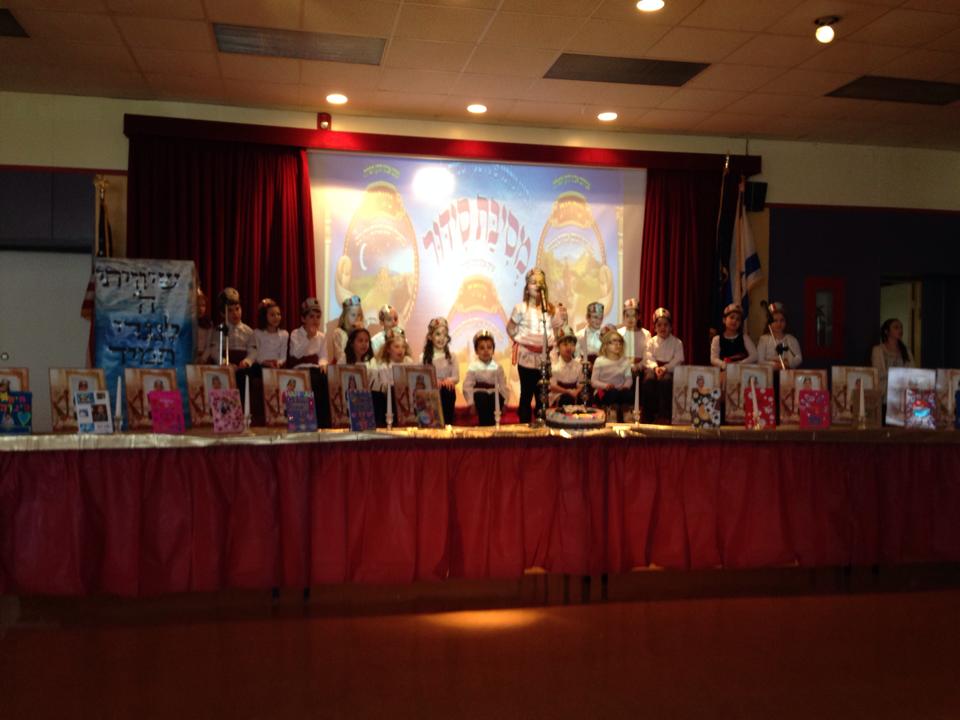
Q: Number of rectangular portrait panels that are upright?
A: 13